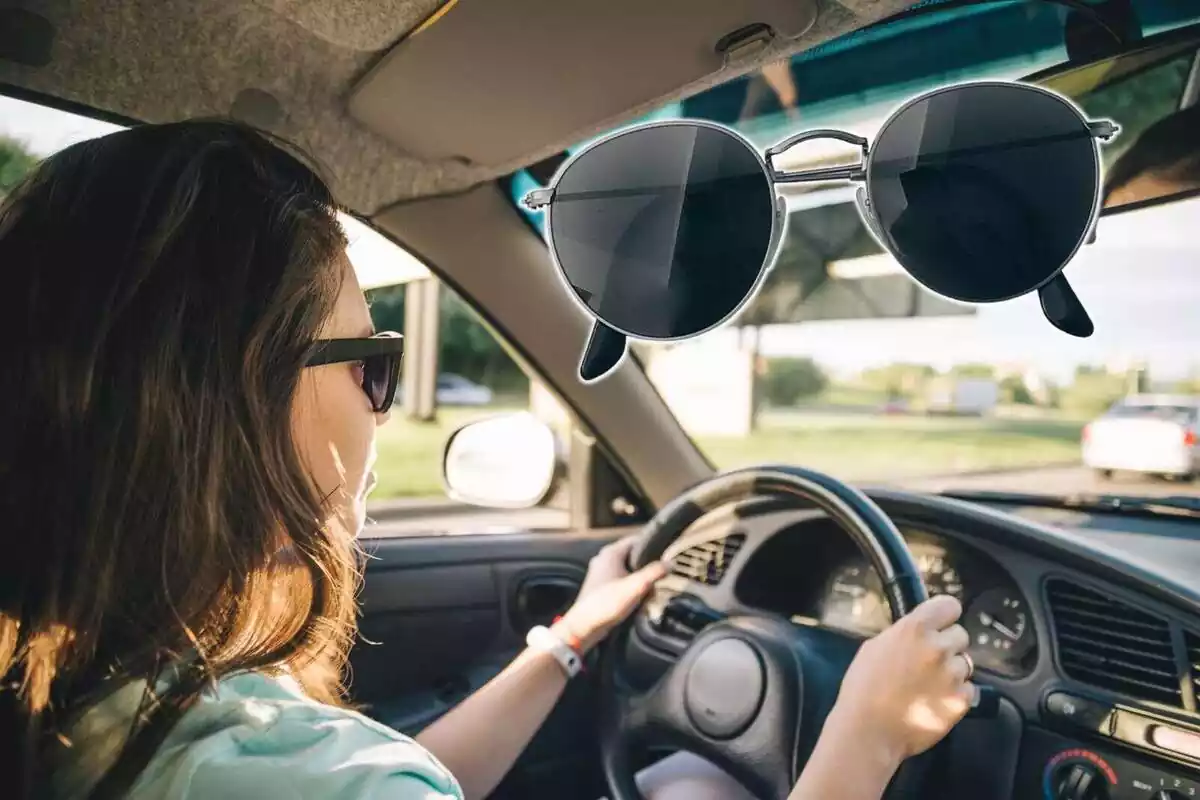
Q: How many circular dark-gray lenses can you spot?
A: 2